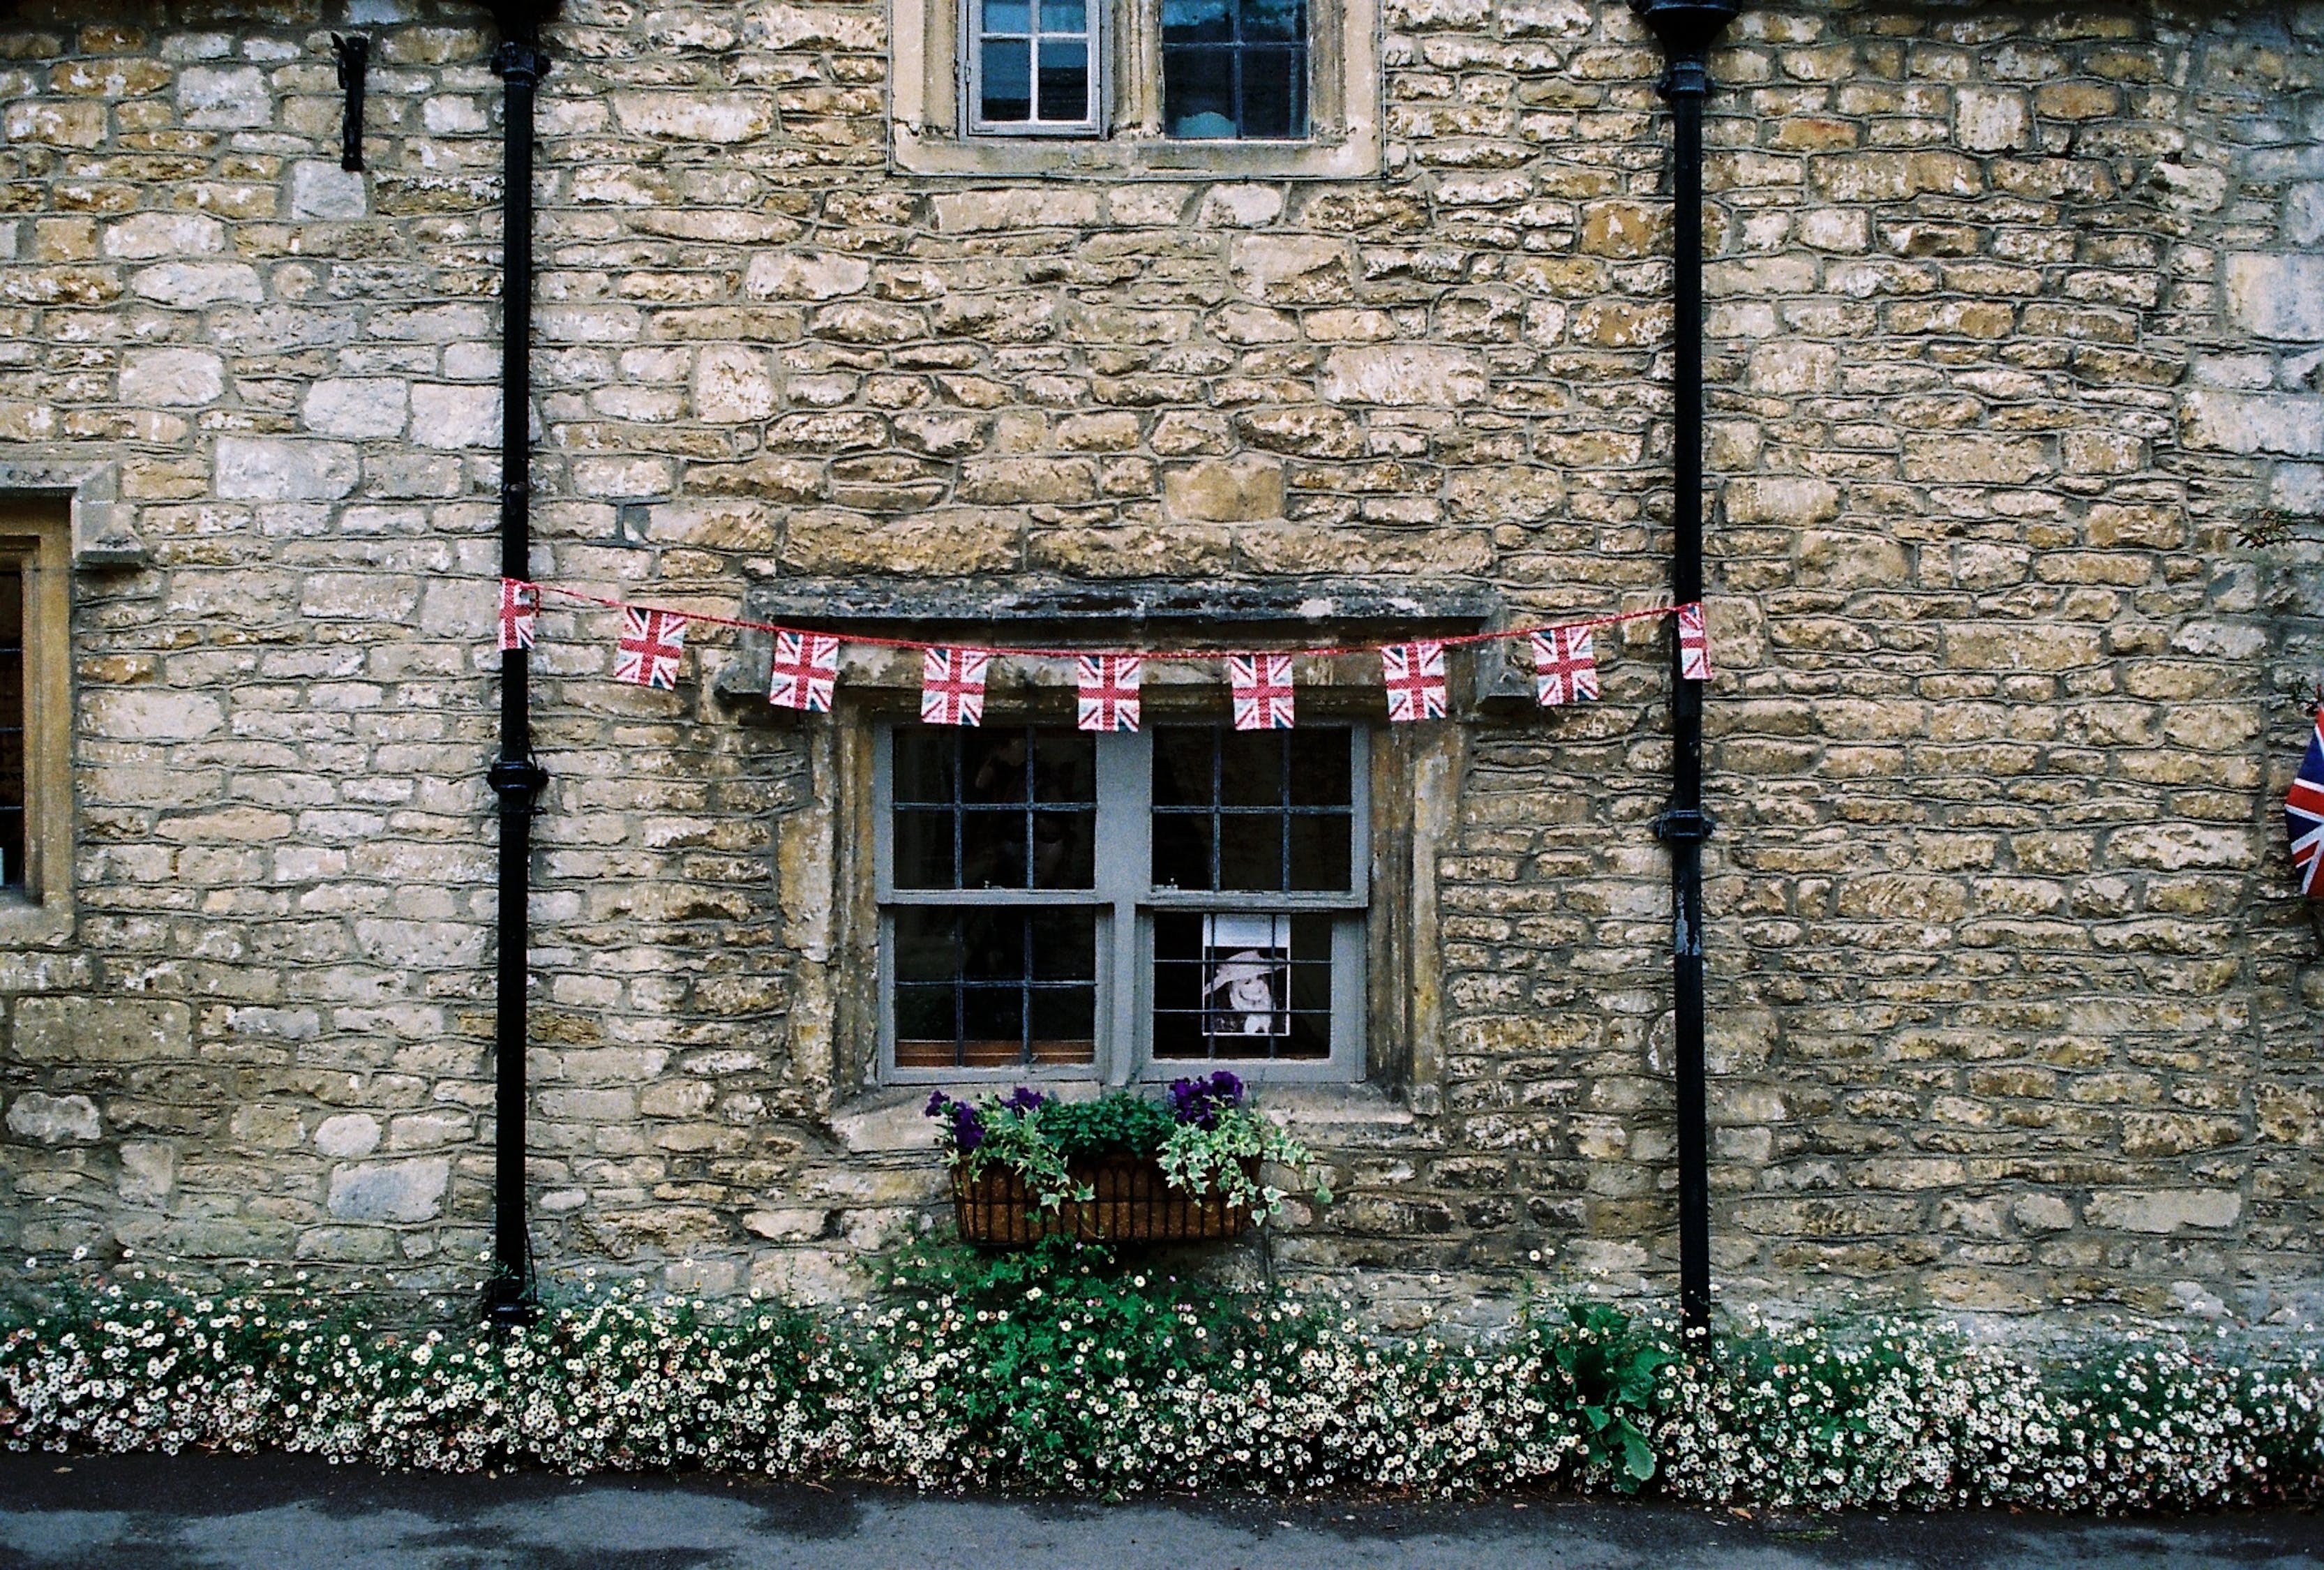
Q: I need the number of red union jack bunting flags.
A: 9